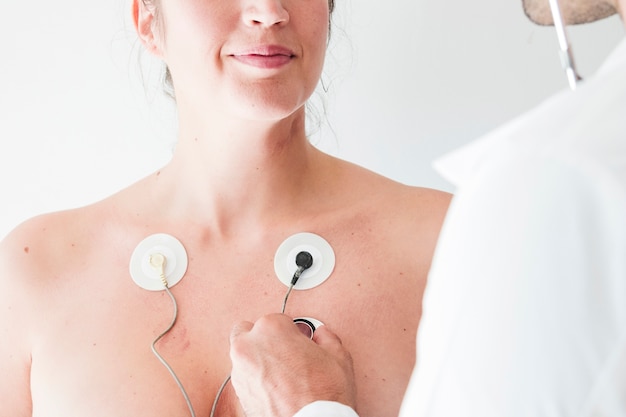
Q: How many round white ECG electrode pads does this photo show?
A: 2